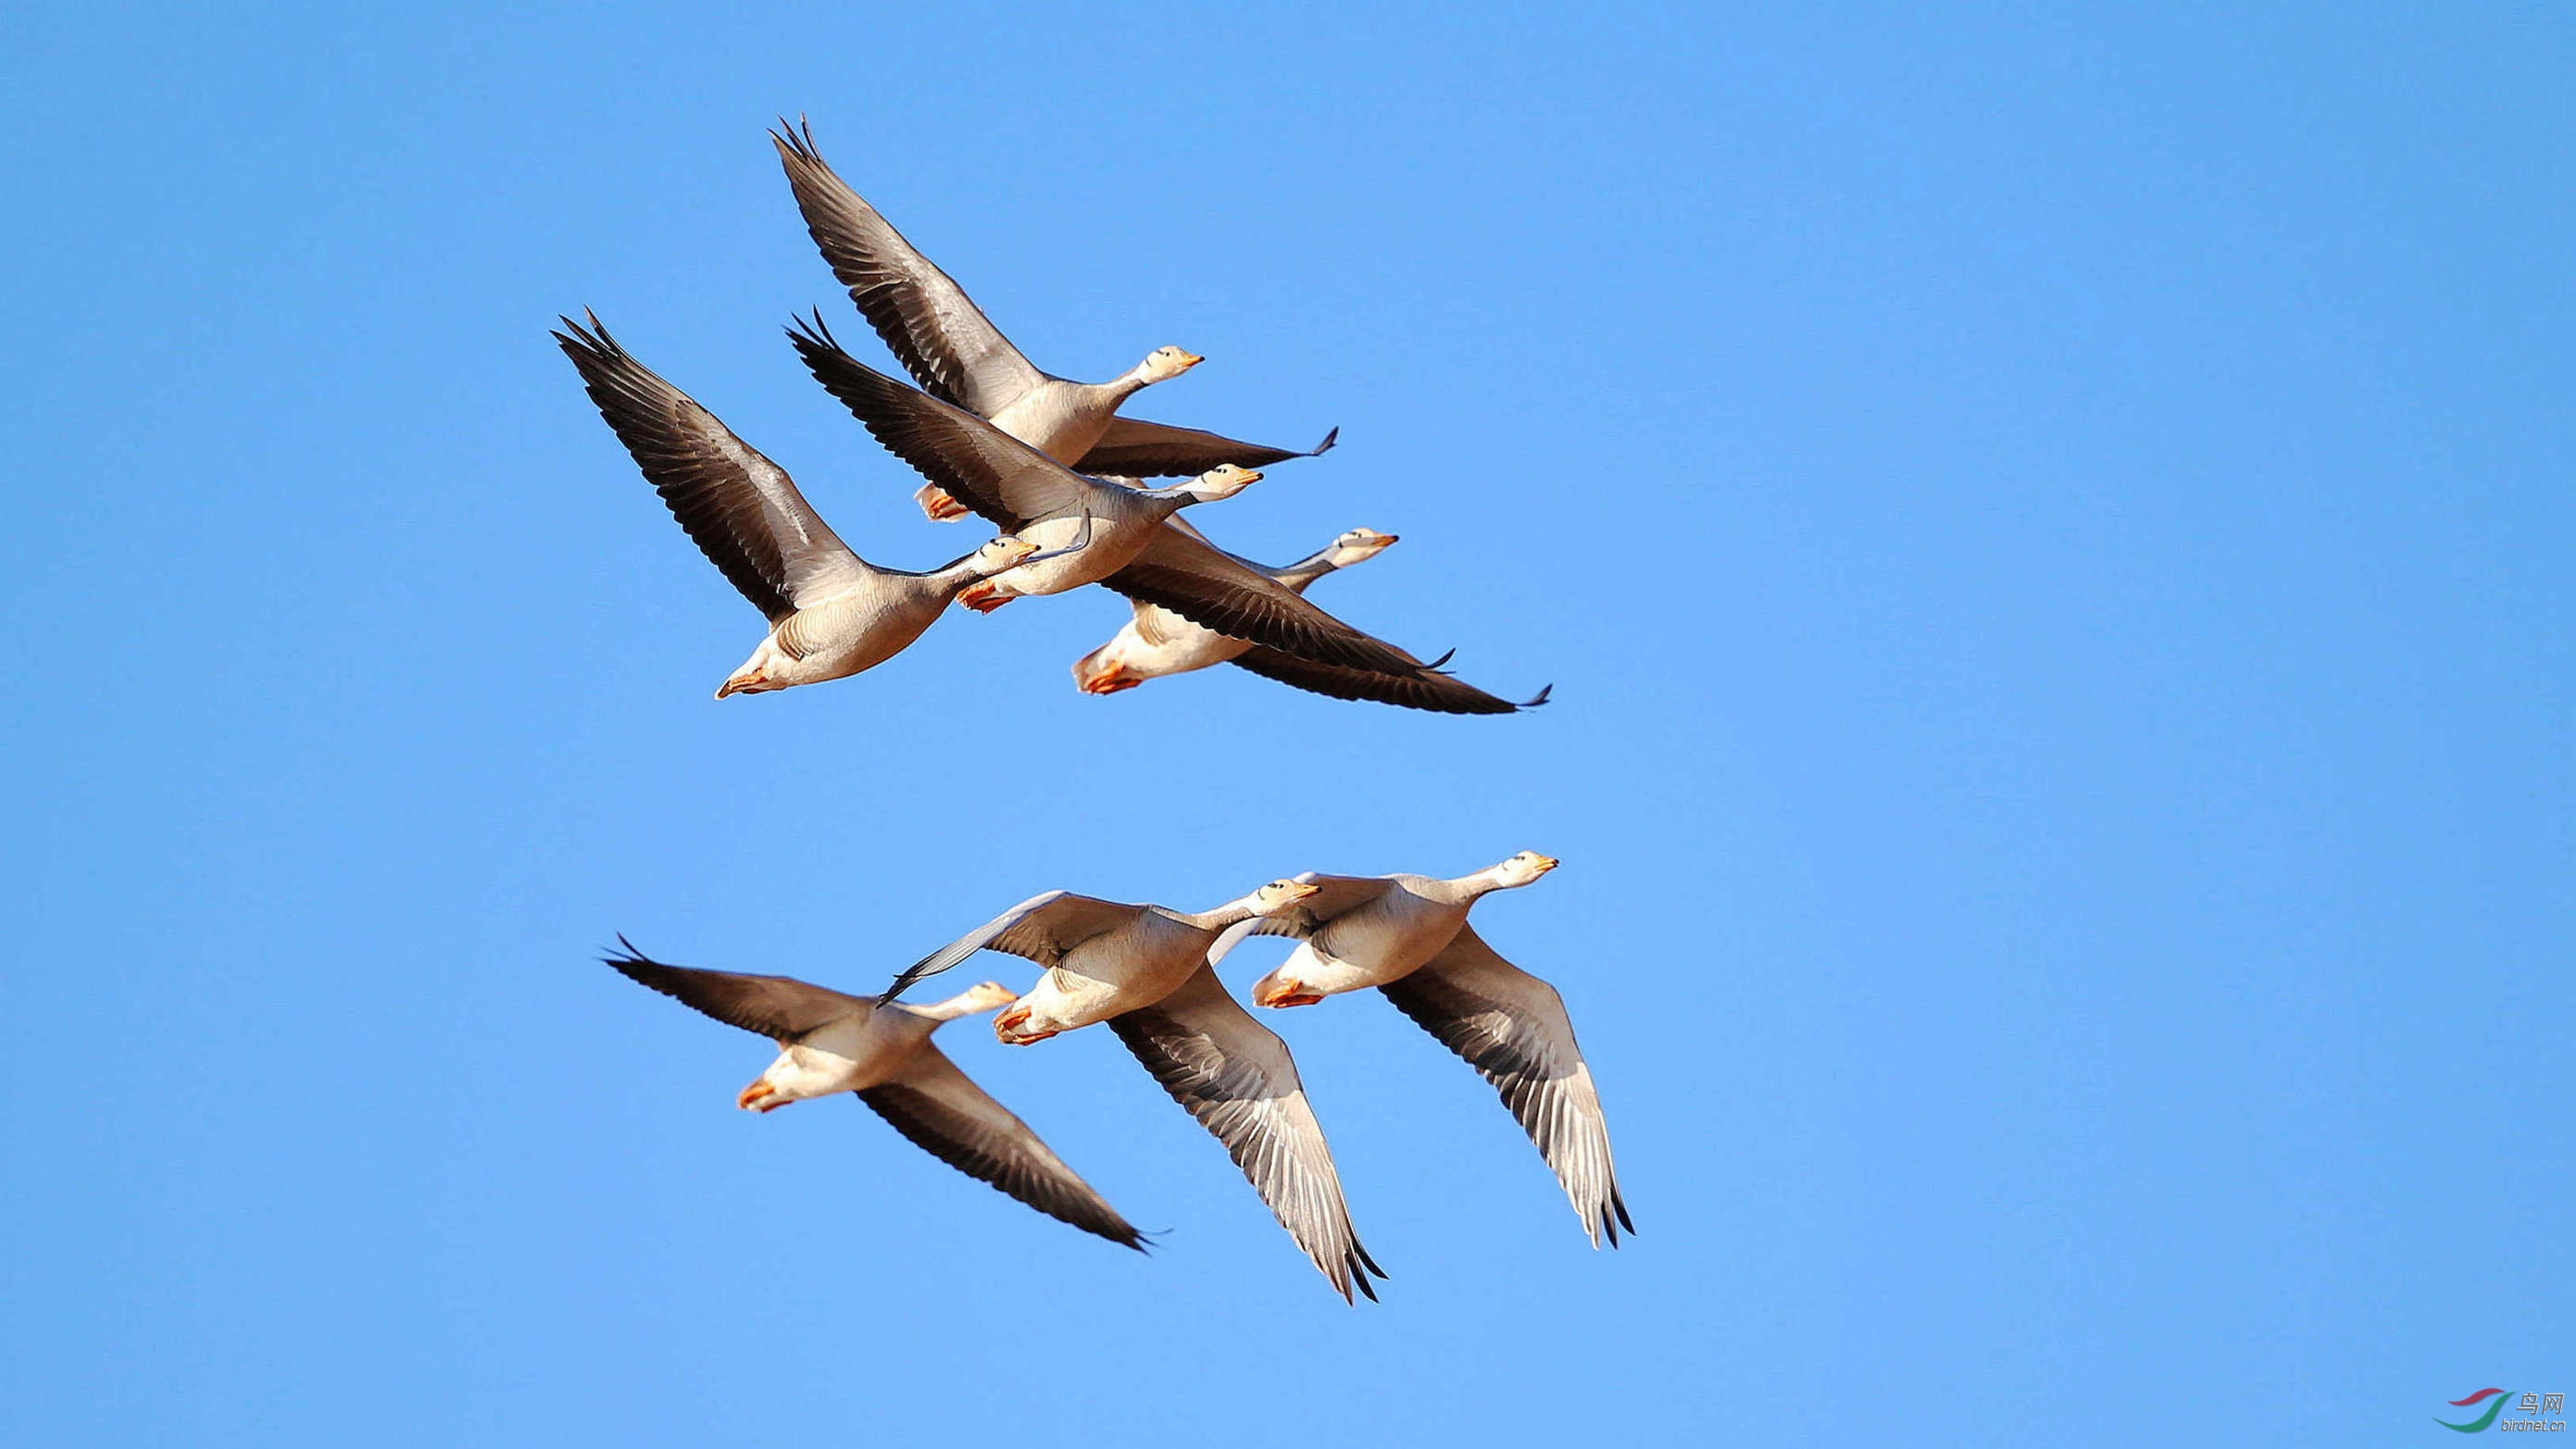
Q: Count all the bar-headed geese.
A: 7